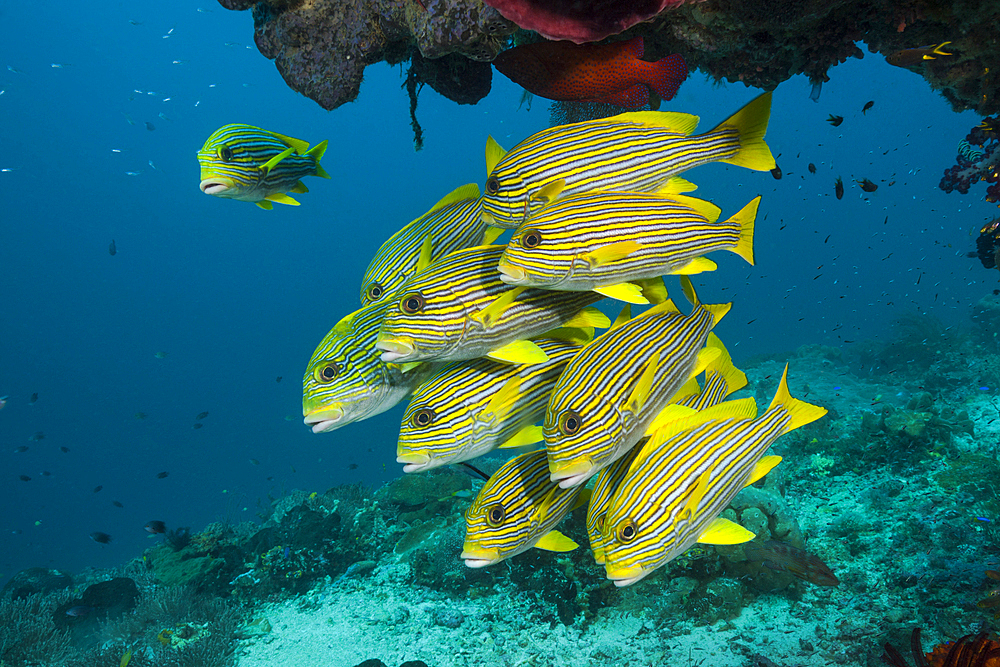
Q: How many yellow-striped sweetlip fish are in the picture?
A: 11